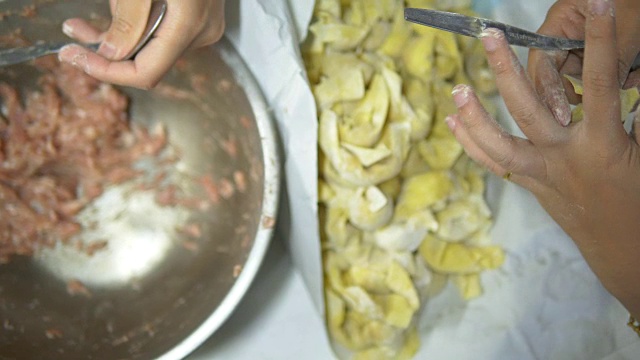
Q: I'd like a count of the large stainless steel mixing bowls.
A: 1